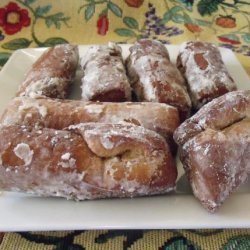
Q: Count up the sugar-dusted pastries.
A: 7